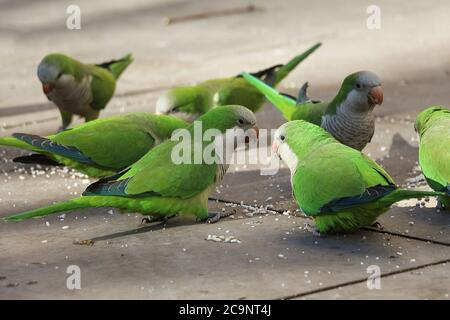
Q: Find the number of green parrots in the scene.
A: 7